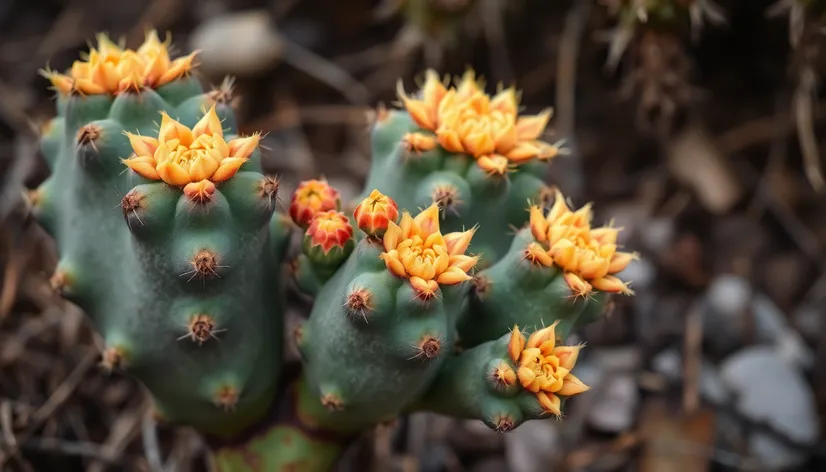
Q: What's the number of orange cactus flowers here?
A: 6